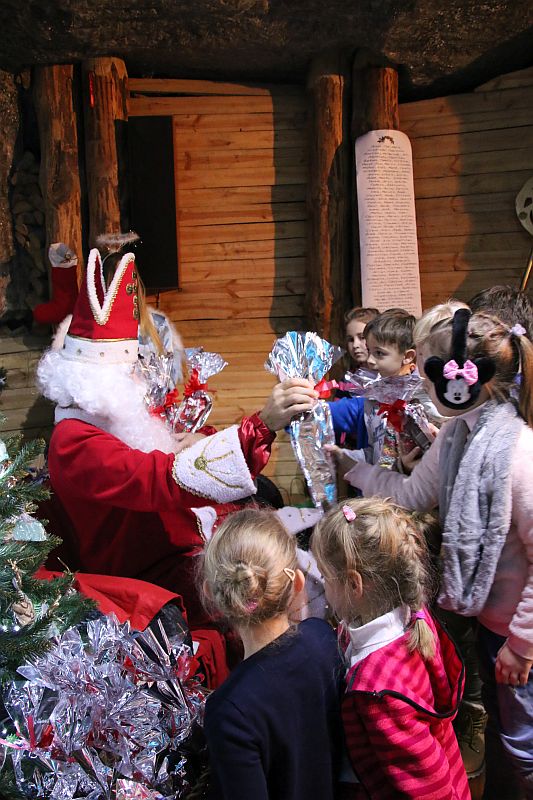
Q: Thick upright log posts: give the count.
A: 4